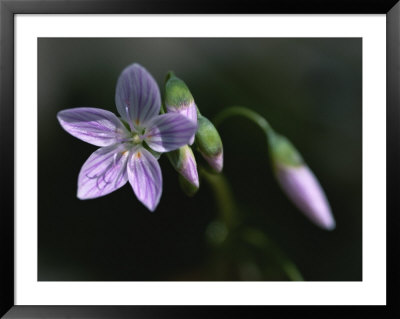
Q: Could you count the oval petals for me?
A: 5